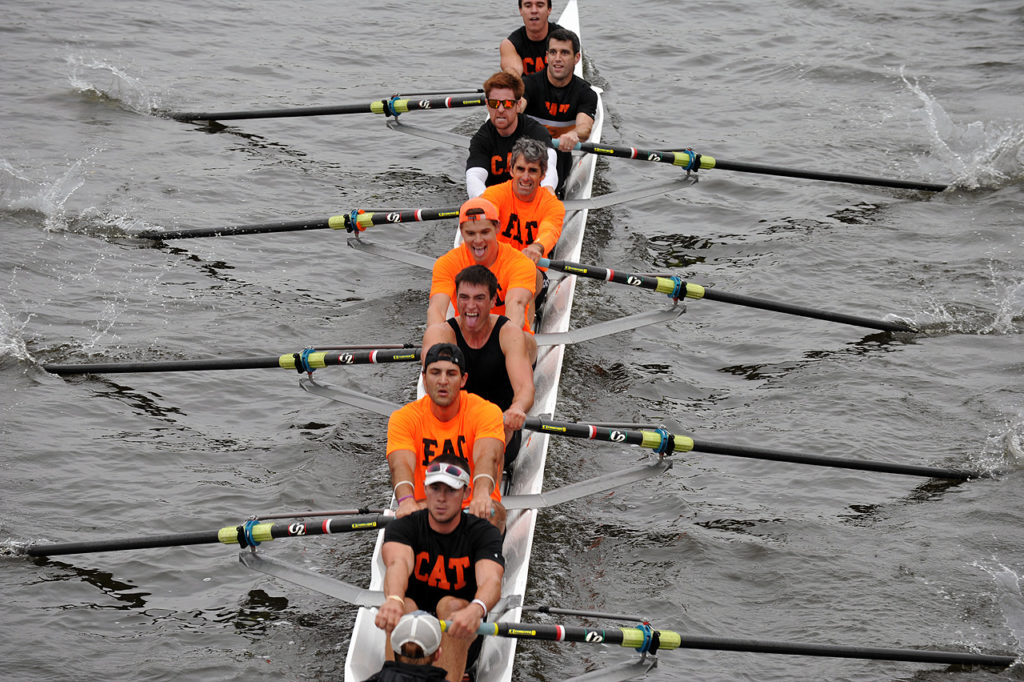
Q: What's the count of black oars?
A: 8